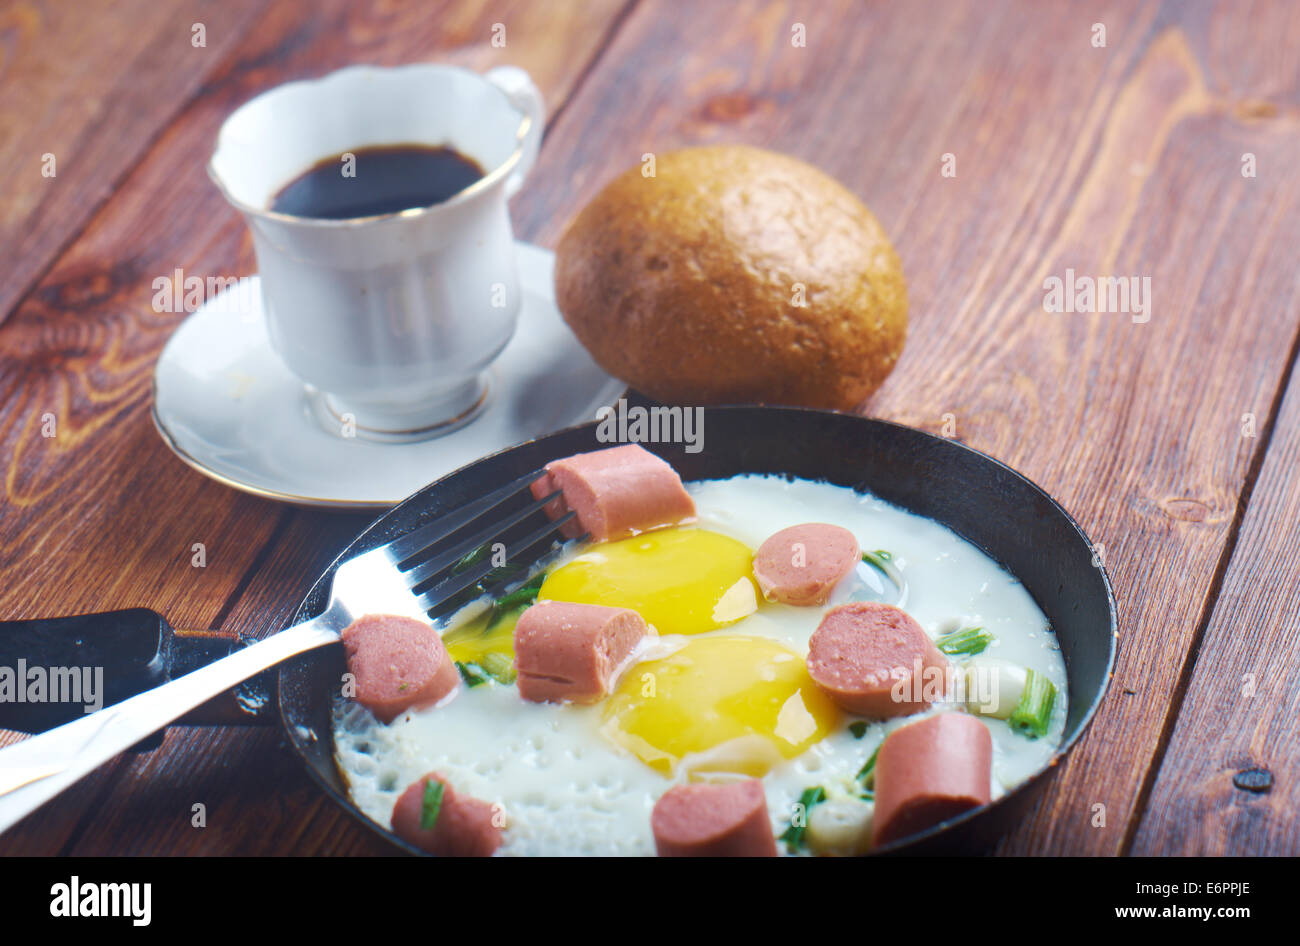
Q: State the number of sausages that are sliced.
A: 8